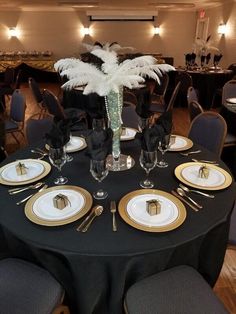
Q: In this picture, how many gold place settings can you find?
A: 7